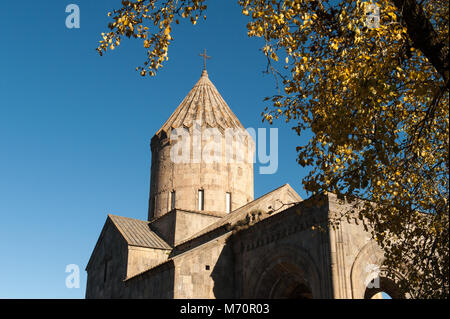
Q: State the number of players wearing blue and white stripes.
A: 0